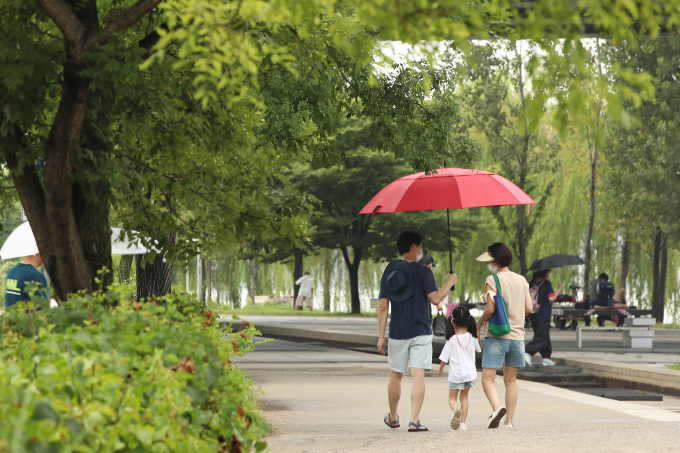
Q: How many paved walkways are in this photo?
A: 2